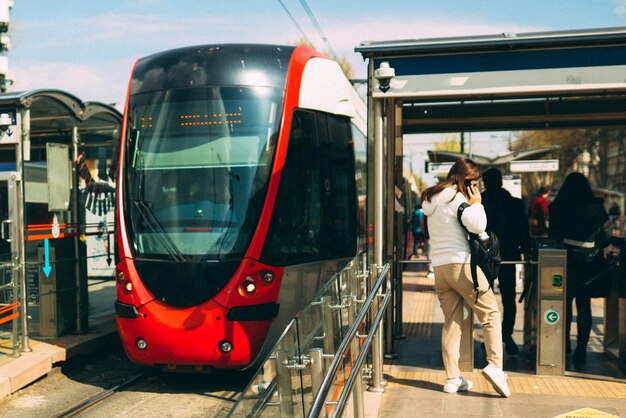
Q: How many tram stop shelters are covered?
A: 2